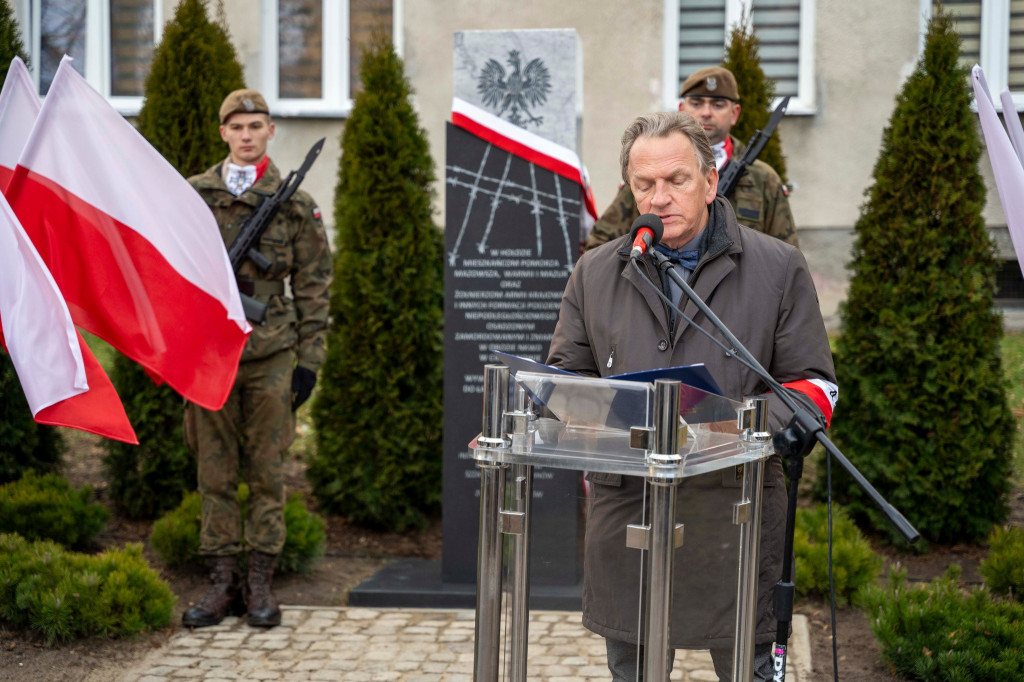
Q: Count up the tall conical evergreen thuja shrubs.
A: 5